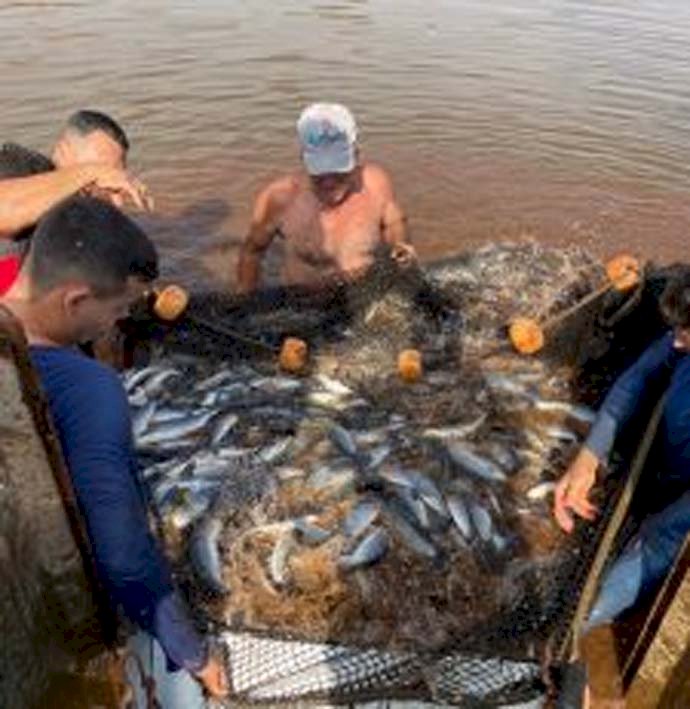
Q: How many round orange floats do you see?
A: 5